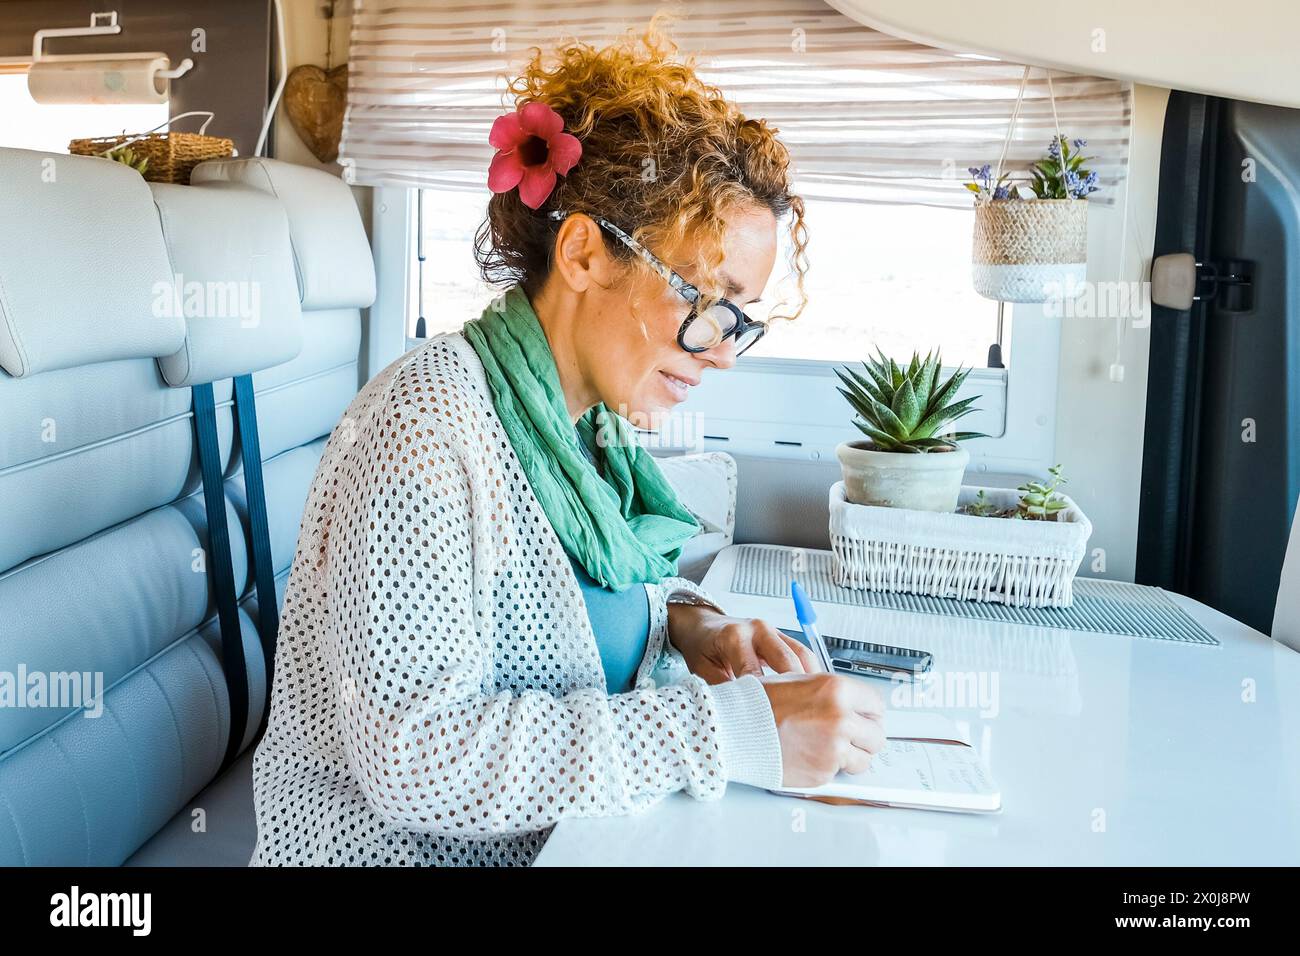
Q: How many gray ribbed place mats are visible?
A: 1